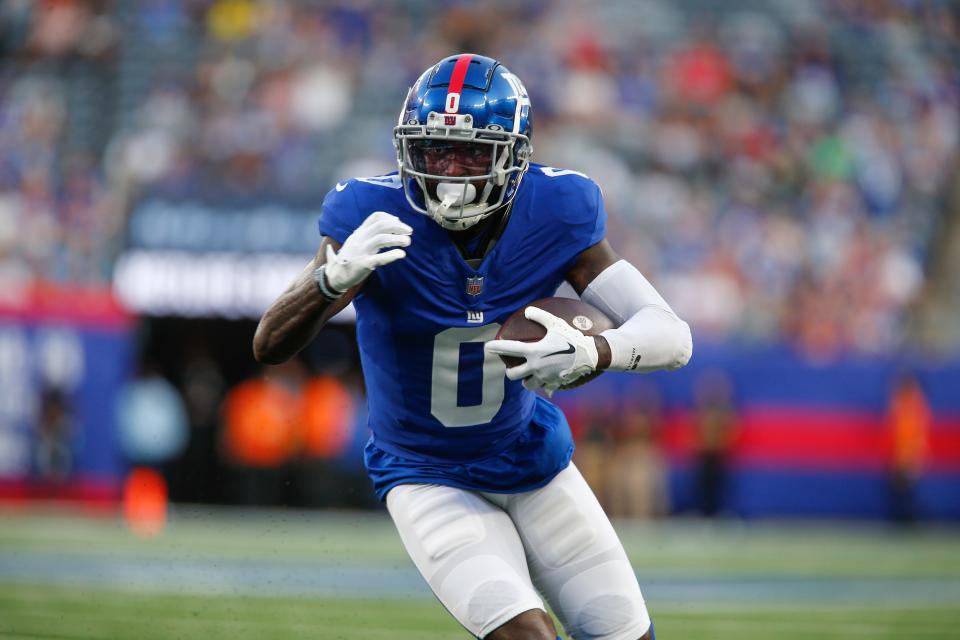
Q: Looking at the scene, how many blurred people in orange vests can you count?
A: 3